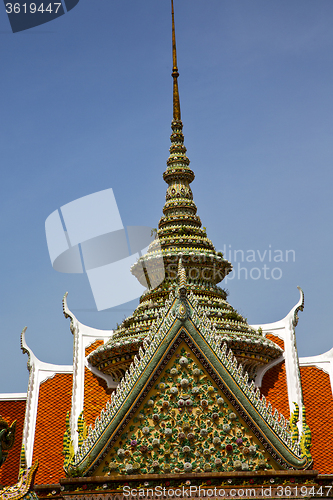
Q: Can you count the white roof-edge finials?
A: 3